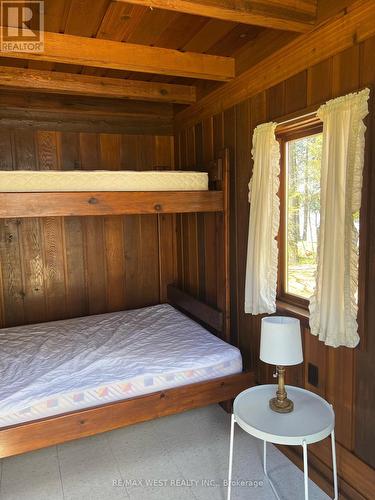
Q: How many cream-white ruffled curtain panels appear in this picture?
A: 2